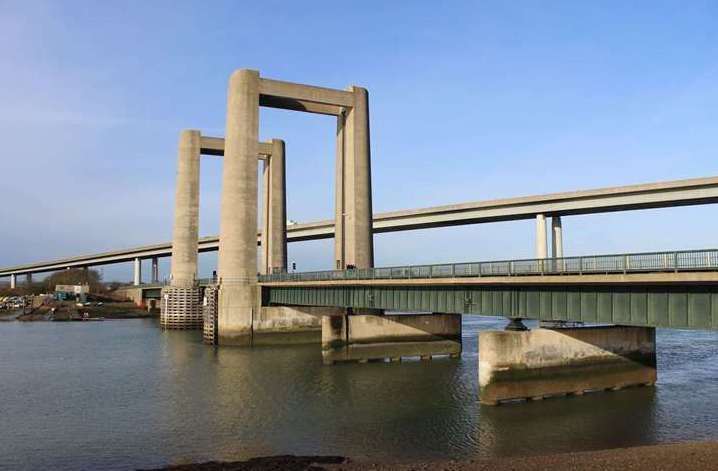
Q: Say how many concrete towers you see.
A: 4